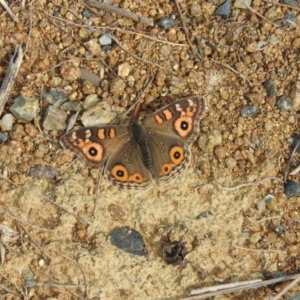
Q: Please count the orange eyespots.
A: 6